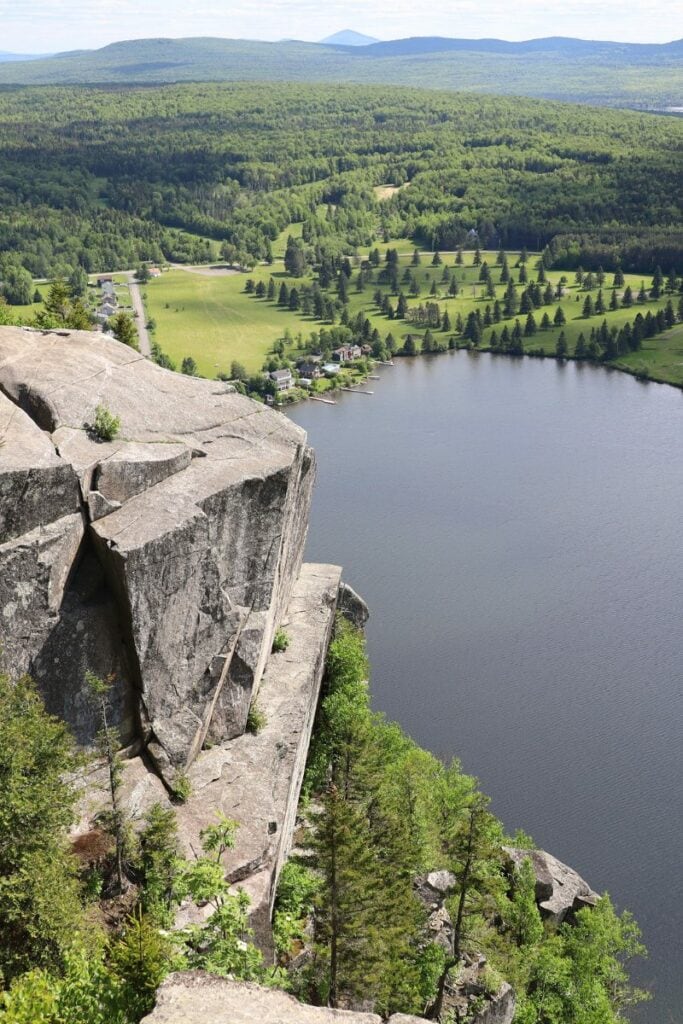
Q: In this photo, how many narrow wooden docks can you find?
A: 4